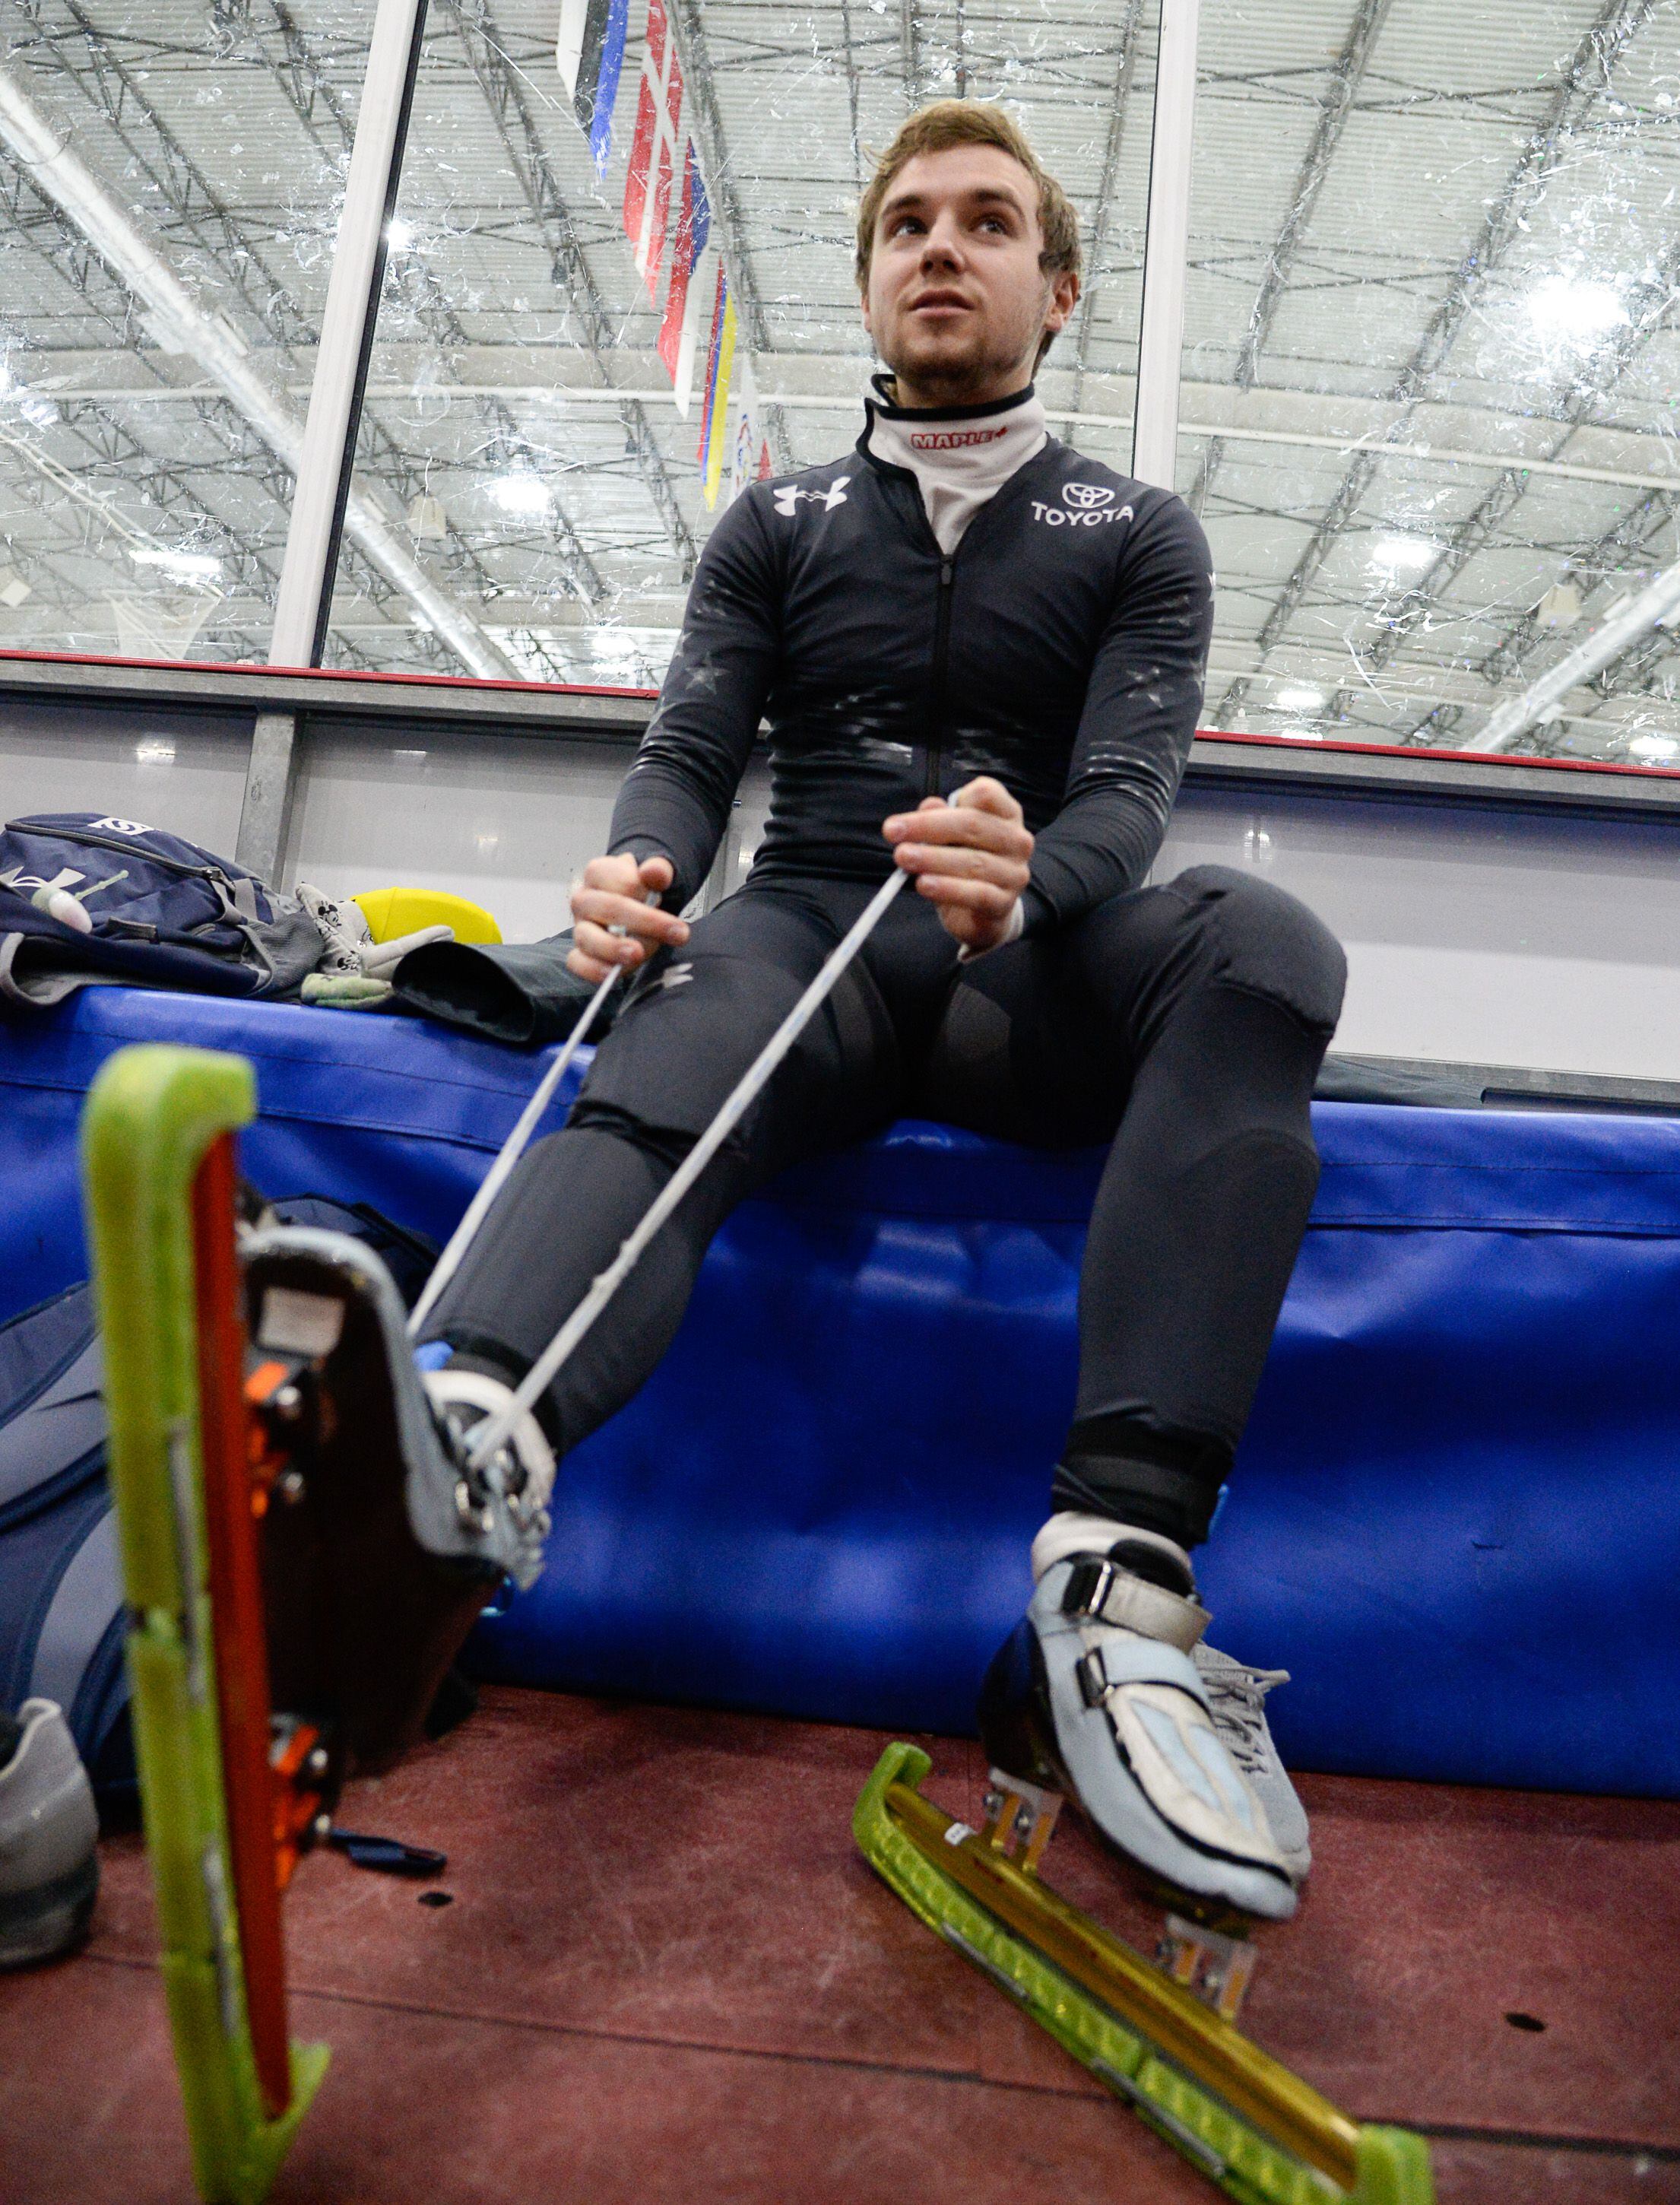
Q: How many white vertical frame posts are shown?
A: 2